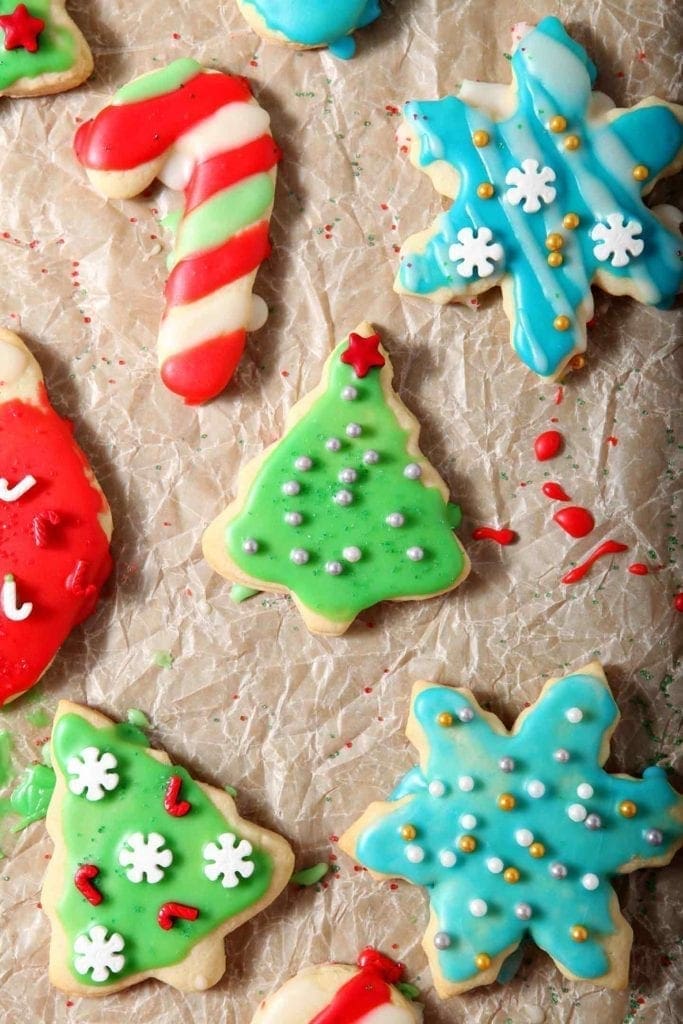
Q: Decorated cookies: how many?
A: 9